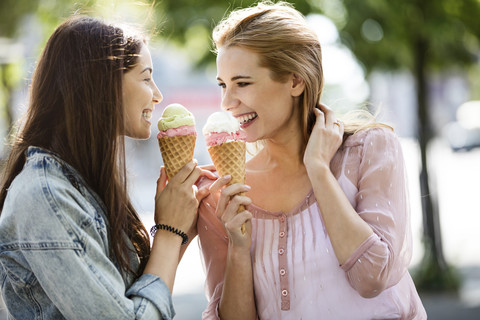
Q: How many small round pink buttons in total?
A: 5